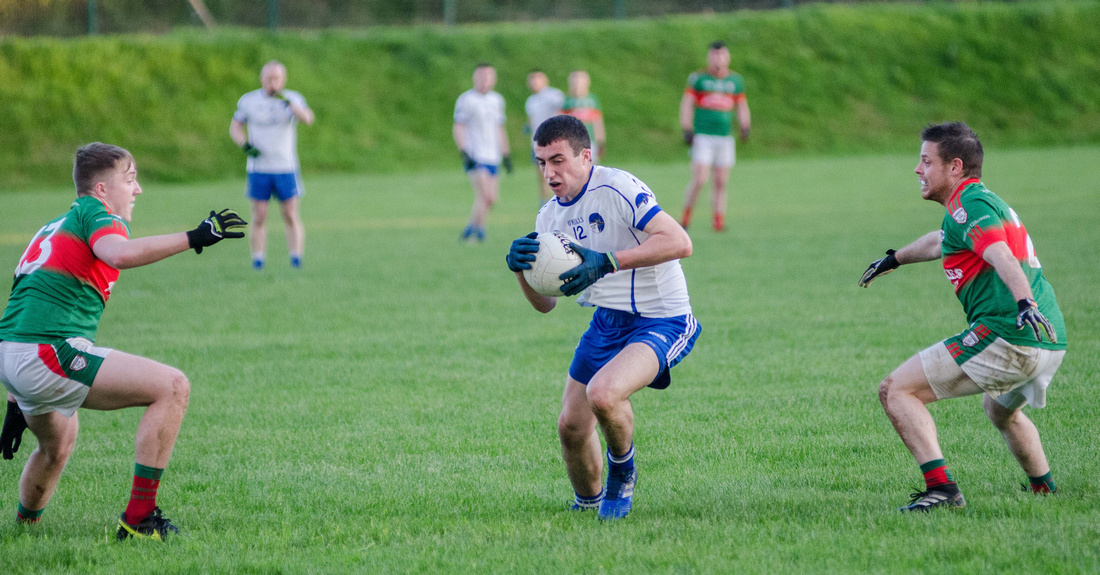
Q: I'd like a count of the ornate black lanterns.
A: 0